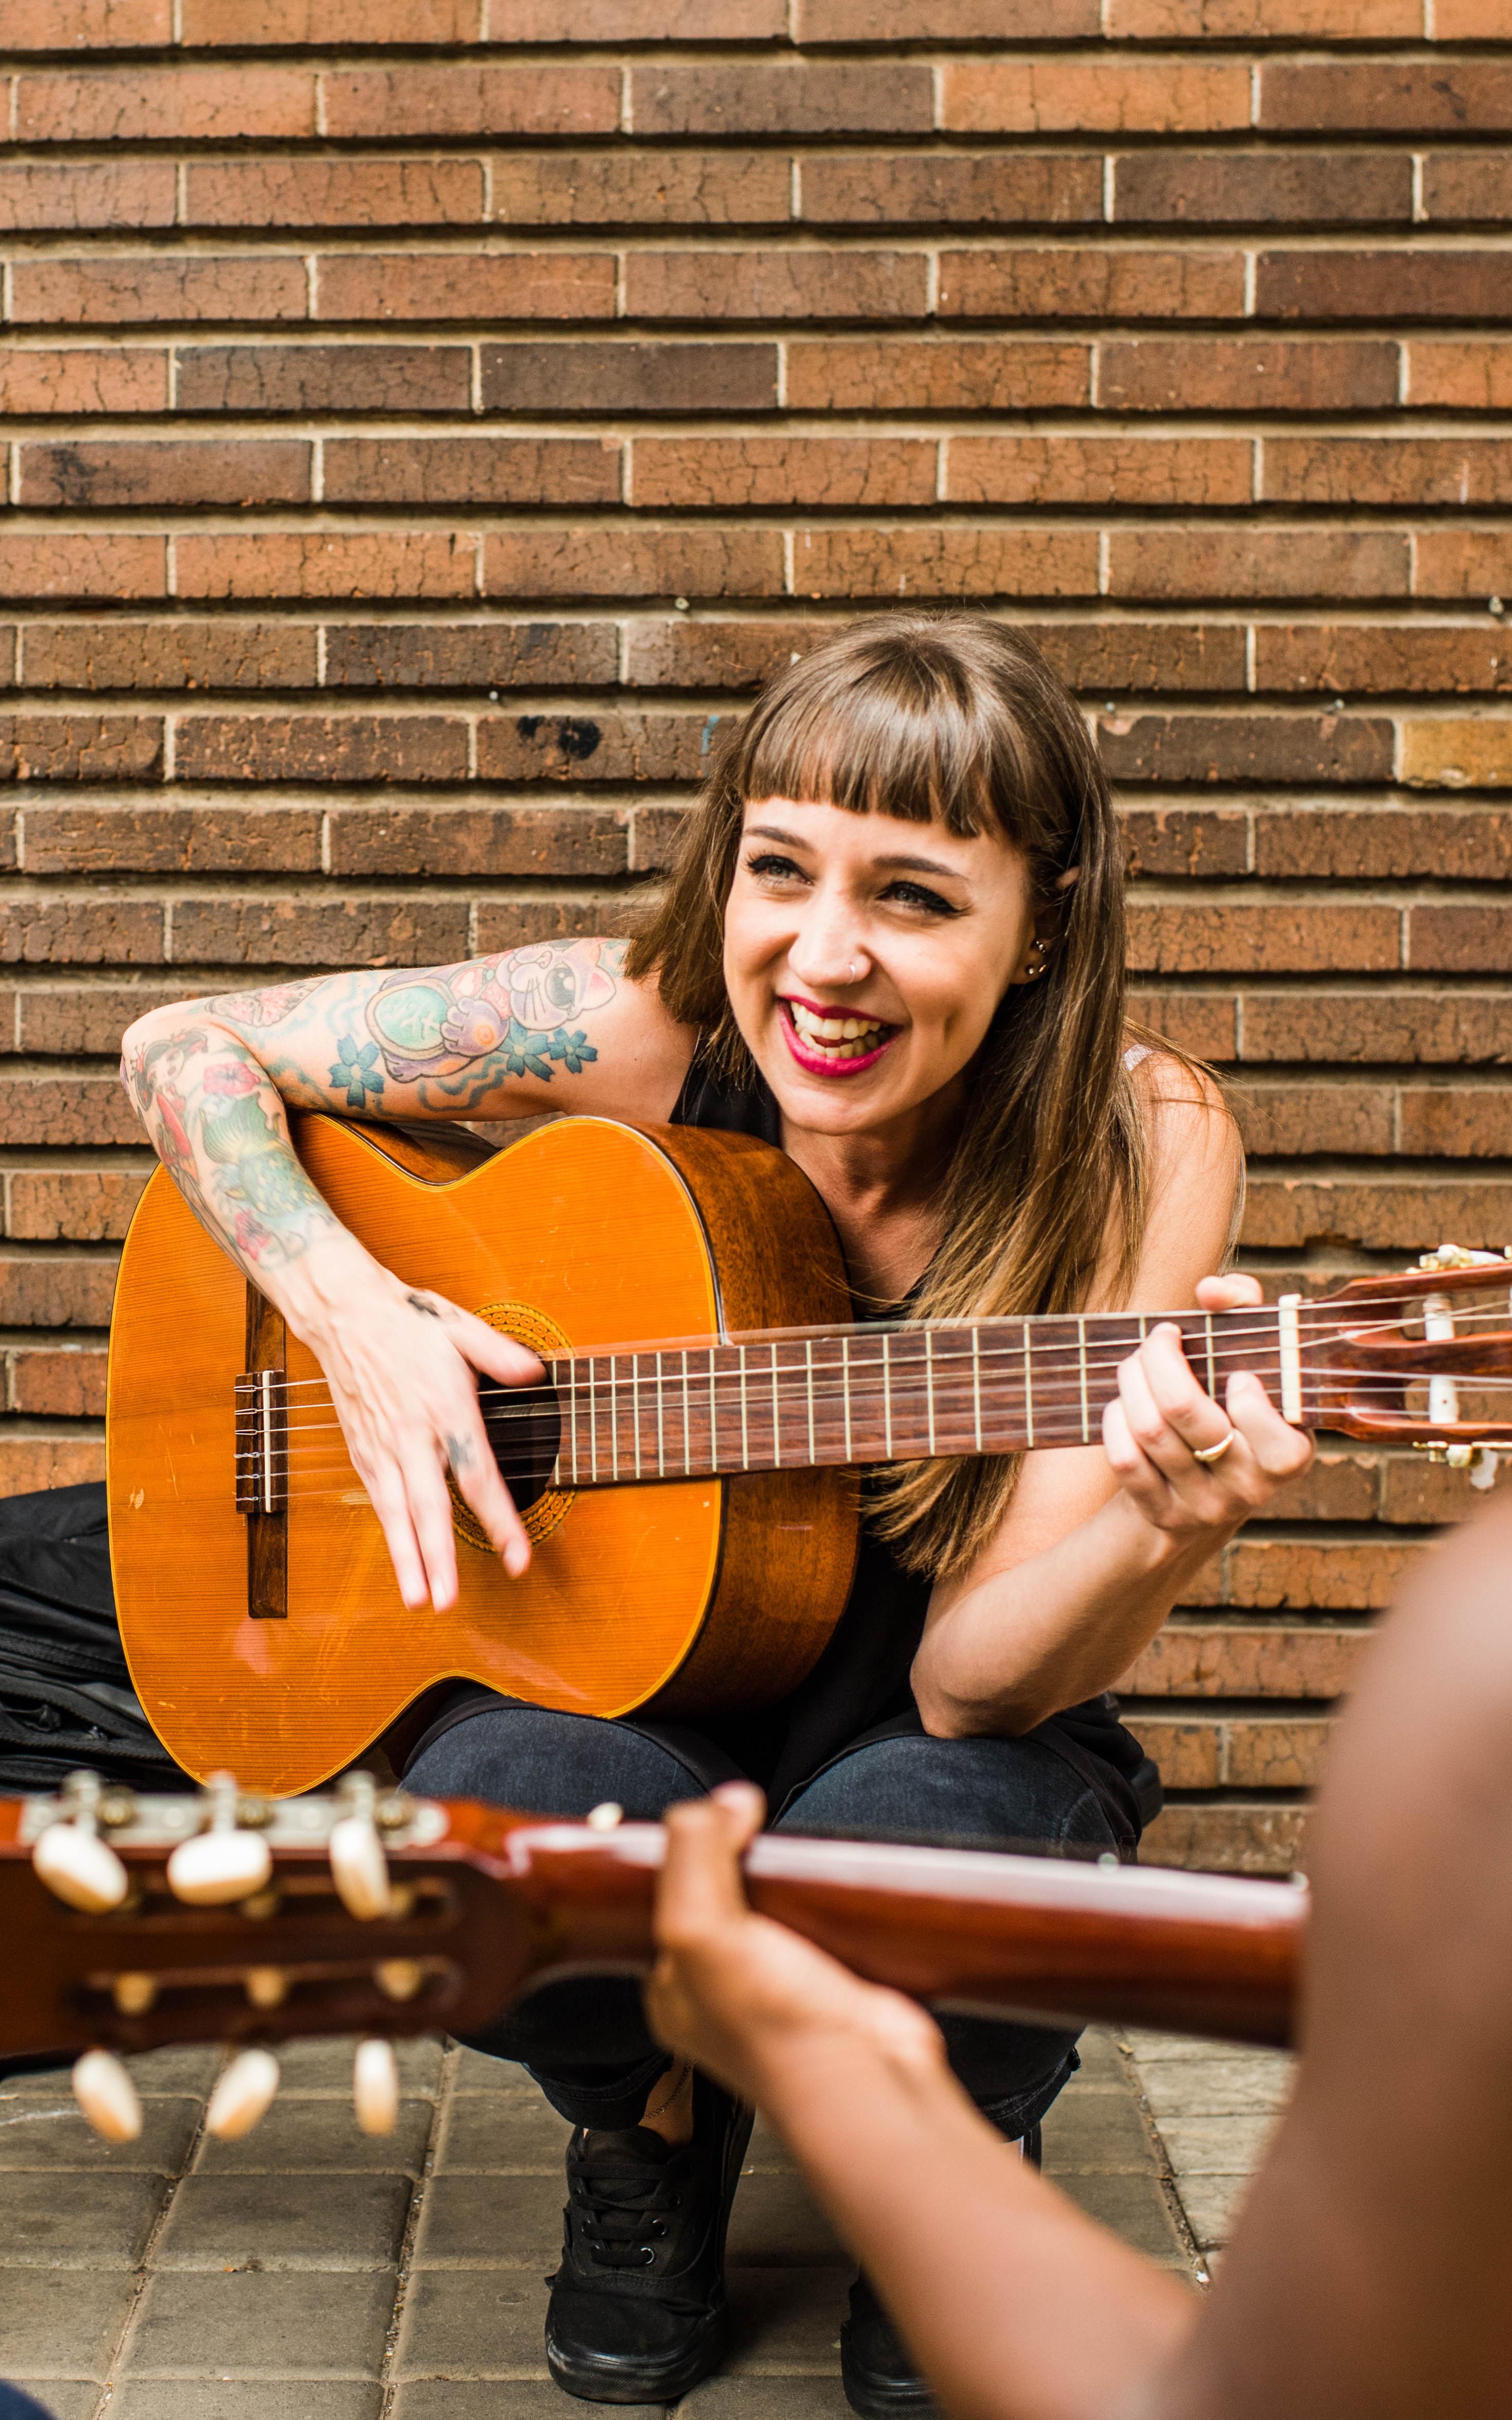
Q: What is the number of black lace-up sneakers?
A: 2